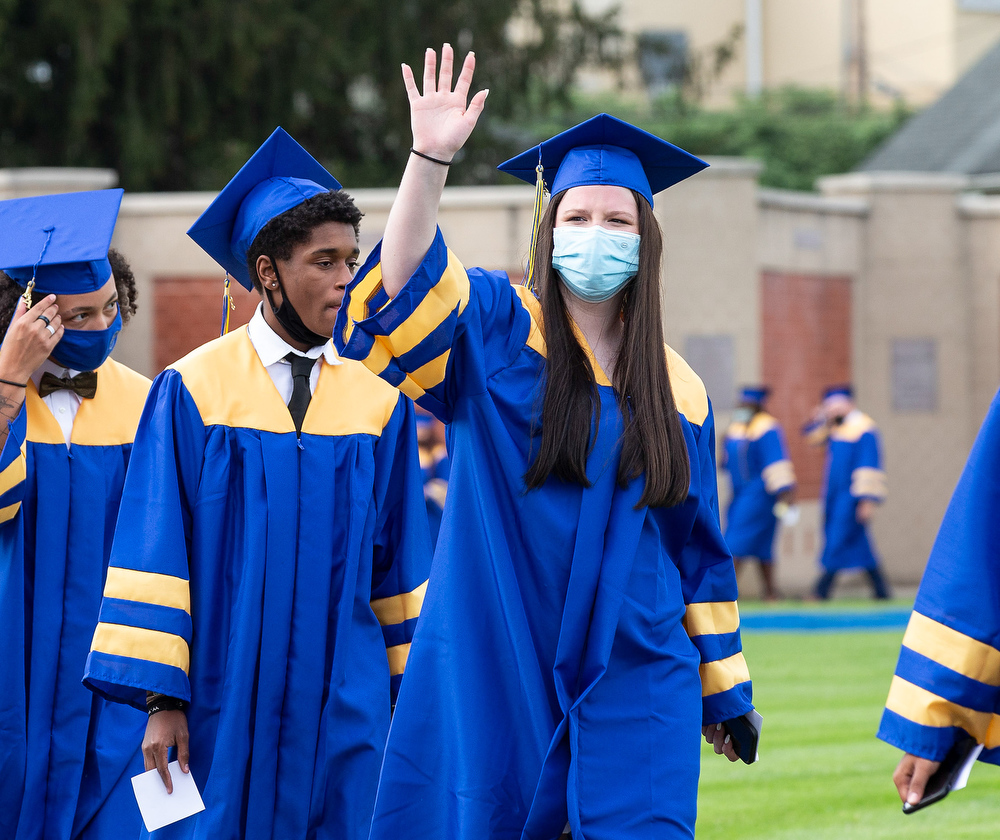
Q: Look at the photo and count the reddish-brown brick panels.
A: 2